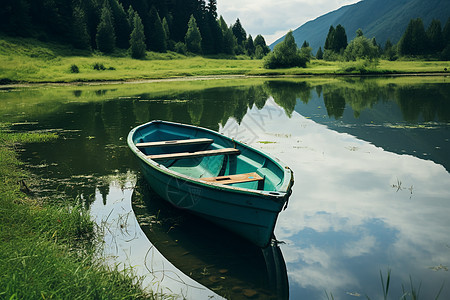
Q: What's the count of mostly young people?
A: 0